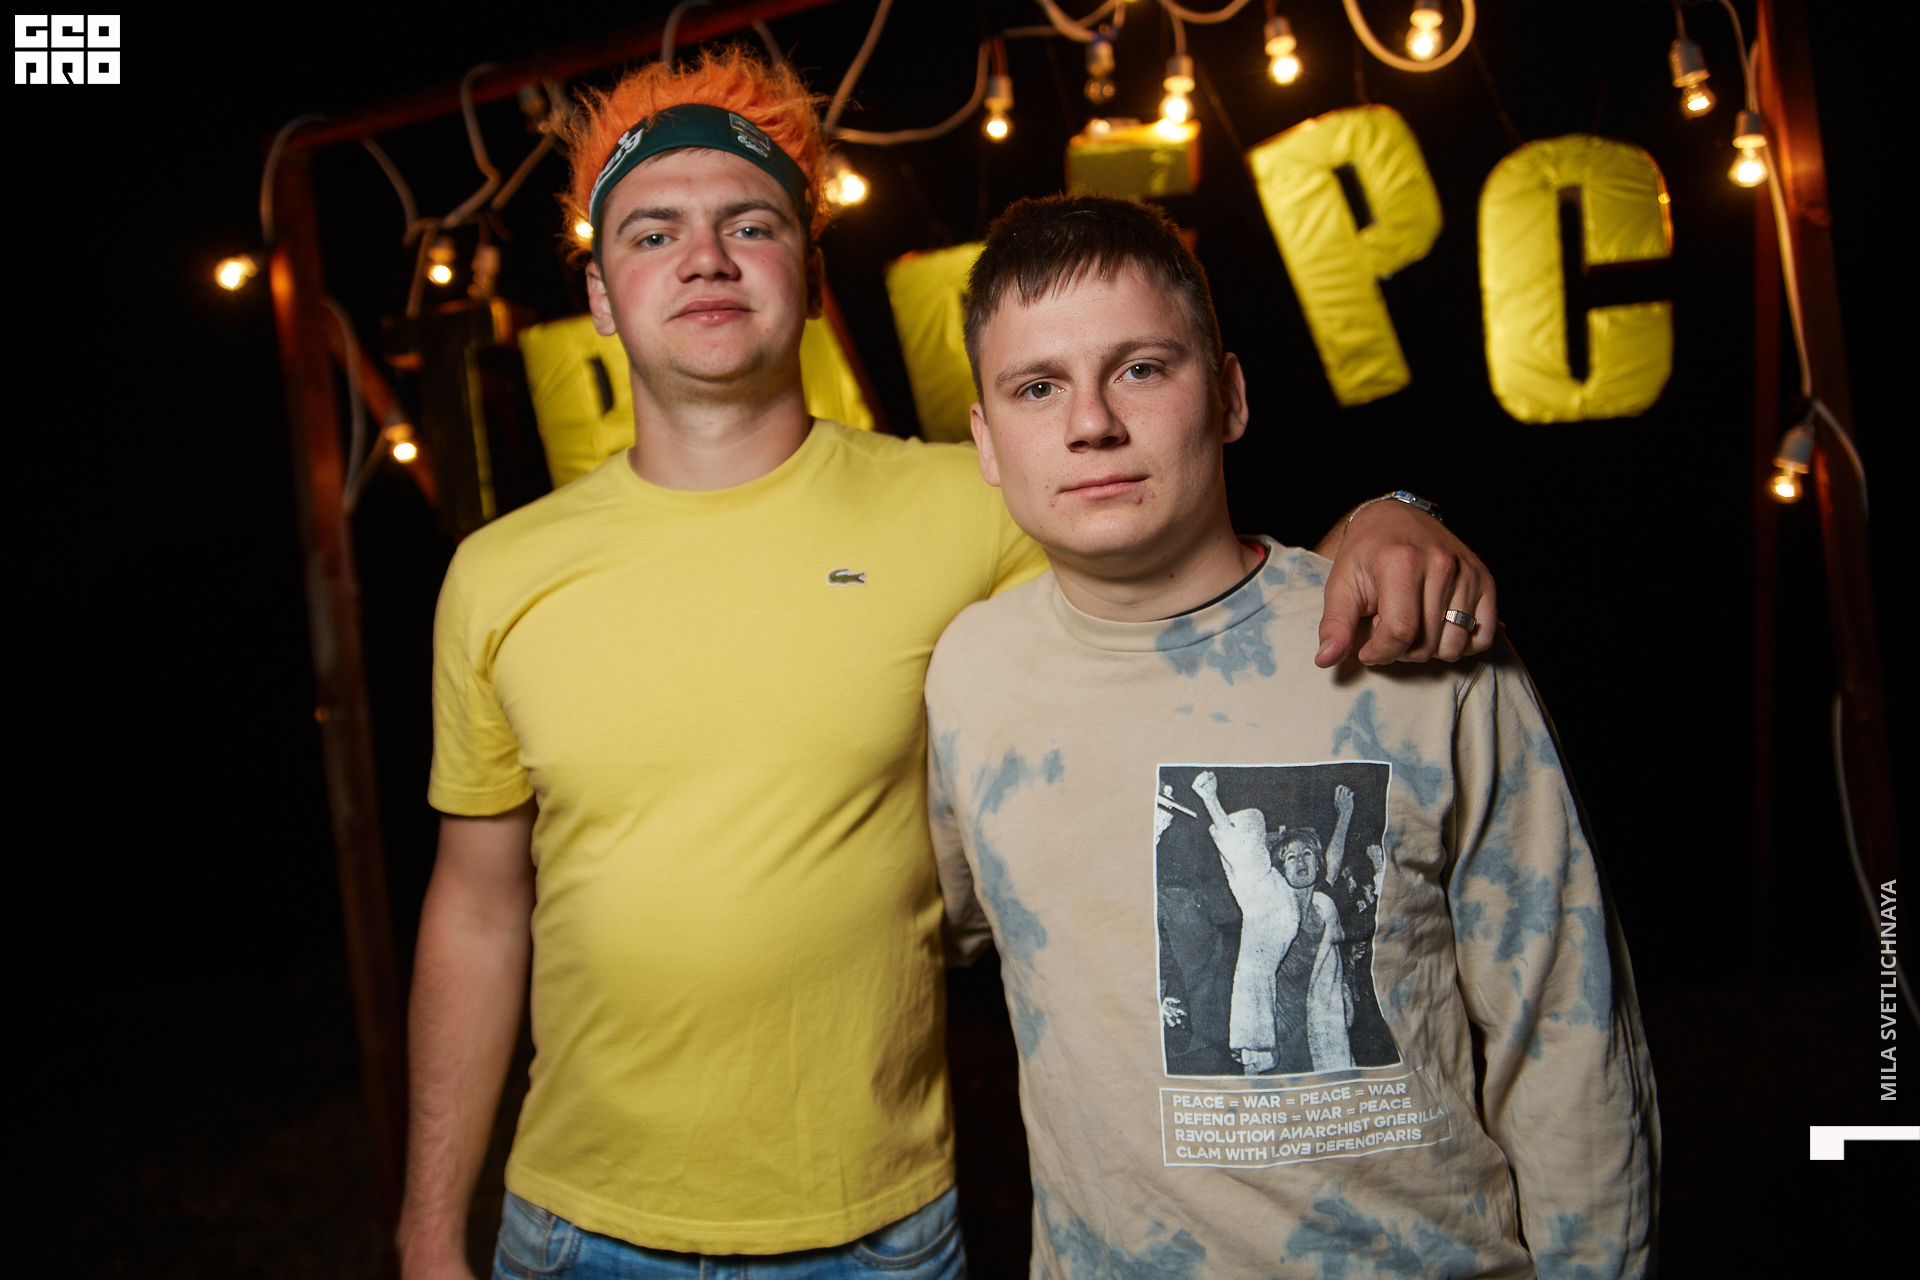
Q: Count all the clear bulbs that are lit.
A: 12